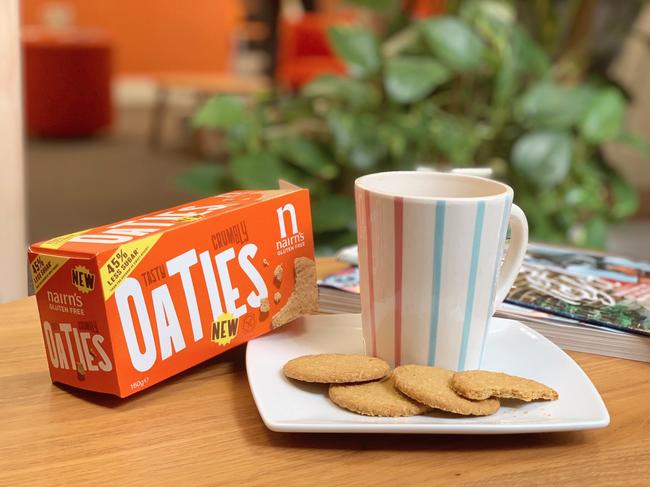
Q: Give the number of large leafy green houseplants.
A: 1